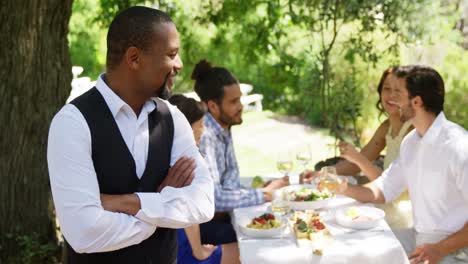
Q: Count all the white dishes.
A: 3